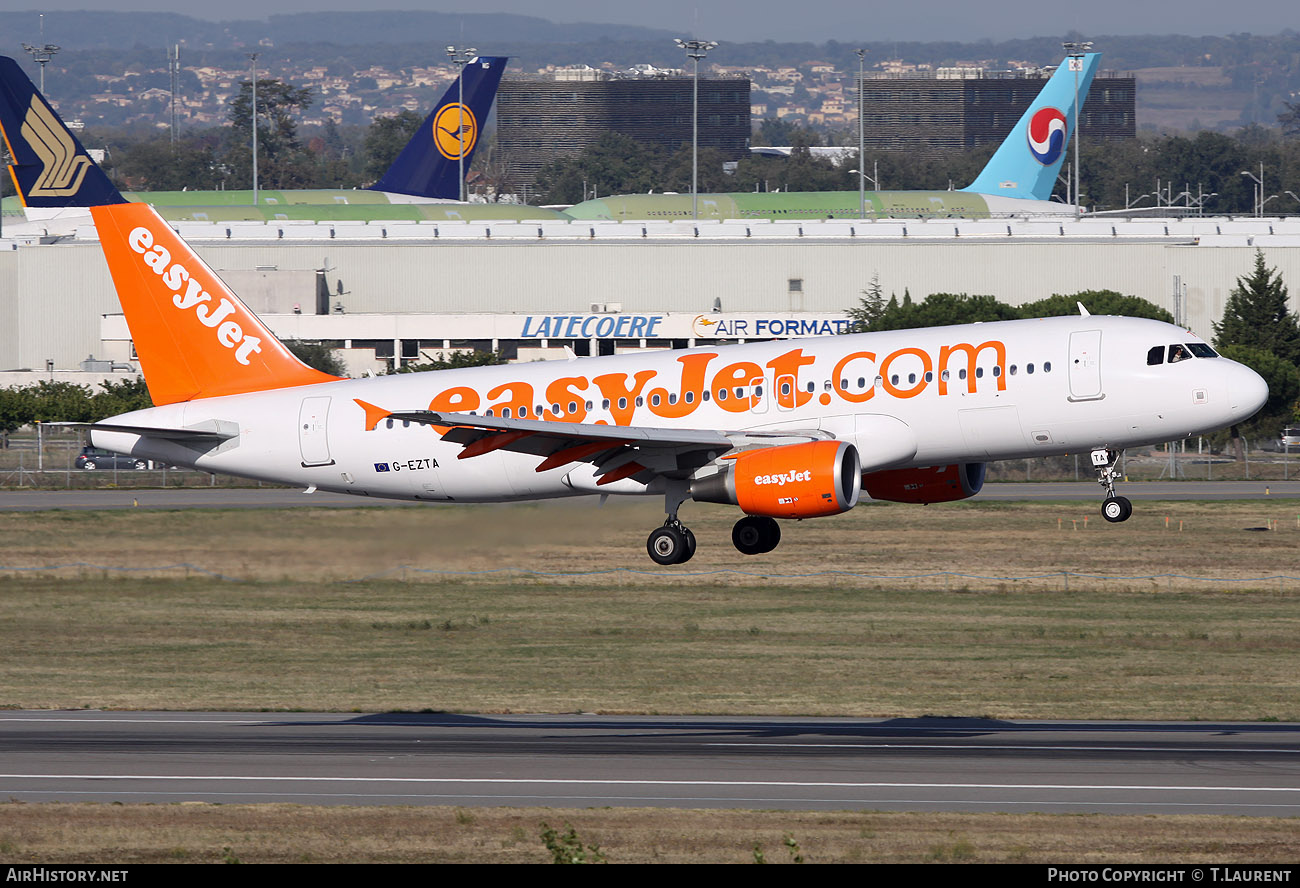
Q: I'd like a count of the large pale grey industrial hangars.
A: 1